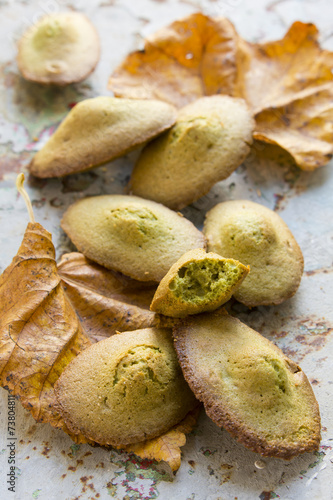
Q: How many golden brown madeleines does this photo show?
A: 8